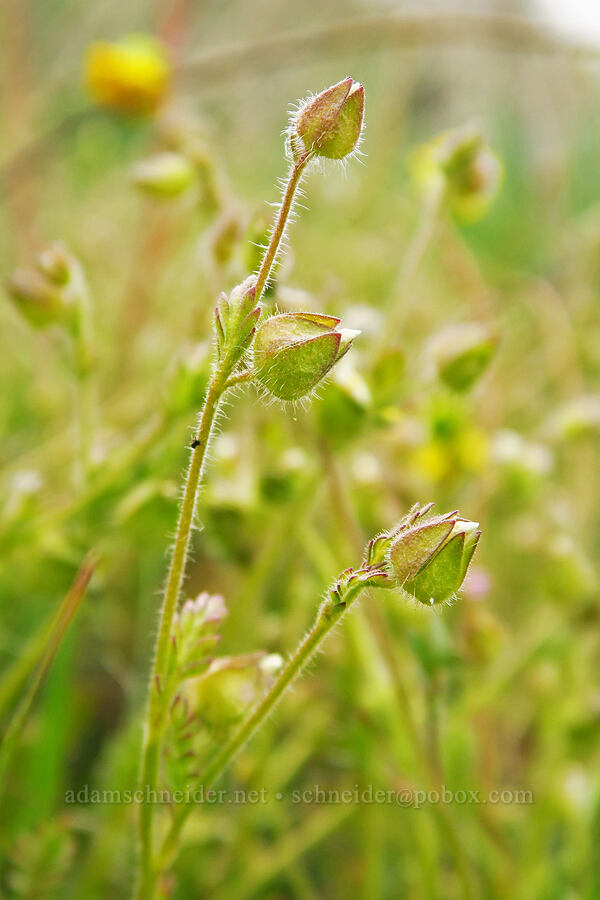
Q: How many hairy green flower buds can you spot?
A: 3